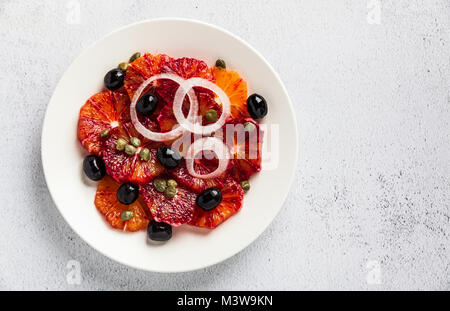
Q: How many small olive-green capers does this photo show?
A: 15